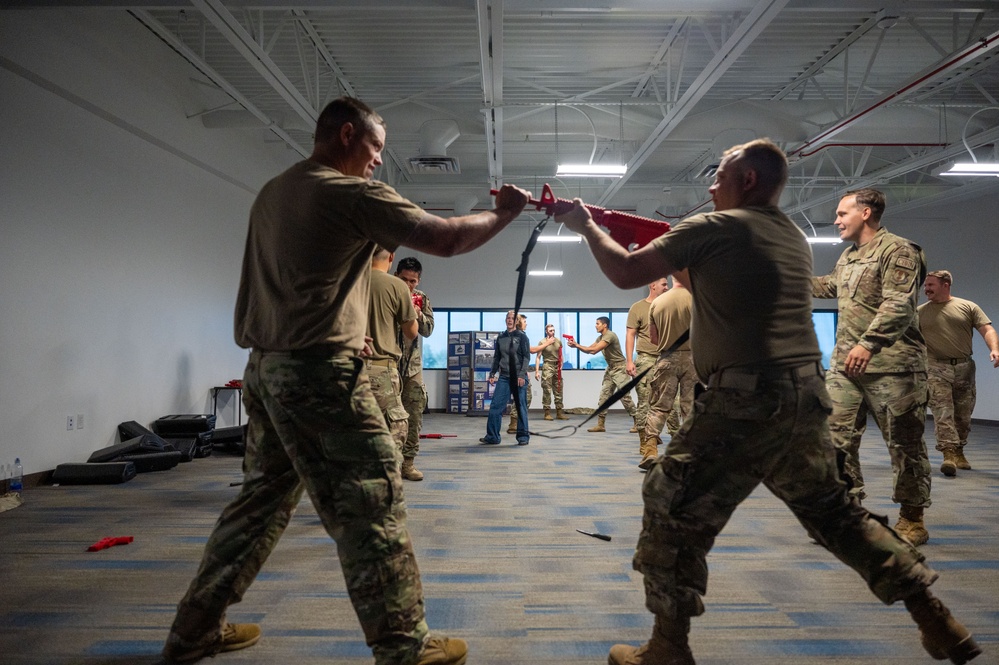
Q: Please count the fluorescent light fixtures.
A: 5